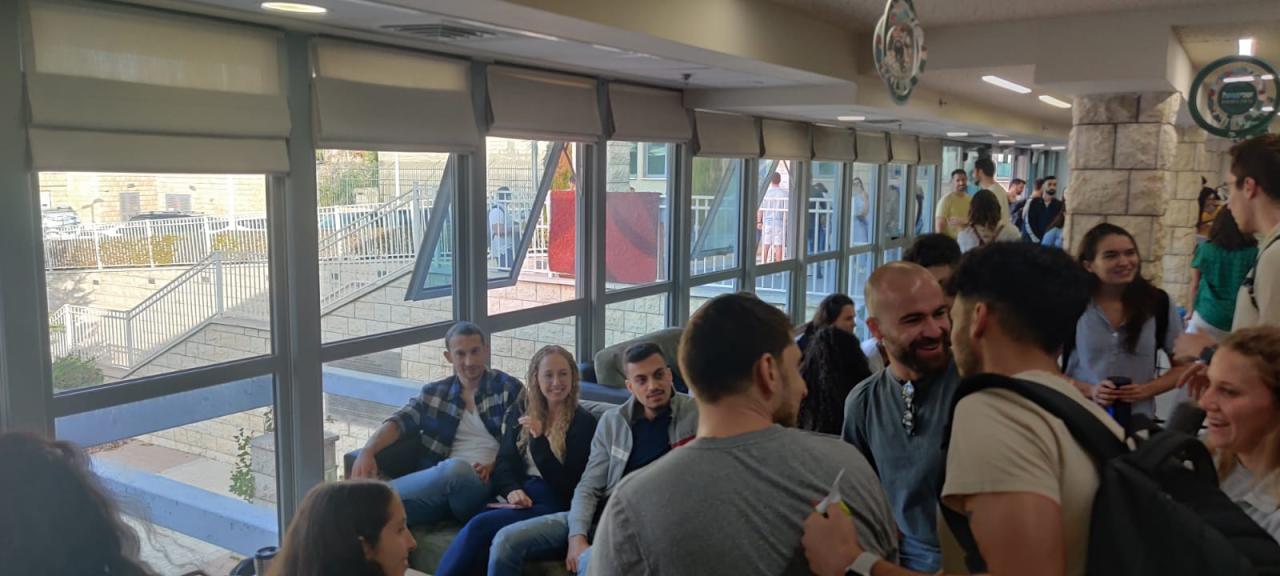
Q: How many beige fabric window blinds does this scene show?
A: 10